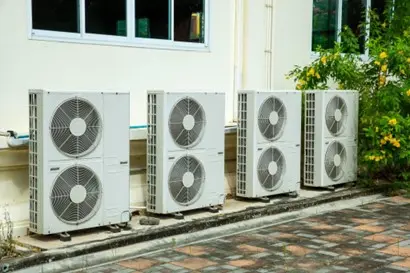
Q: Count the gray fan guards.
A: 8